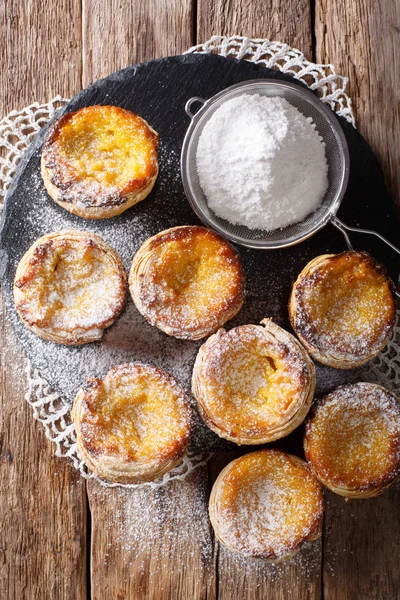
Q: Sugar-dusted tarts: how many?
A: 8